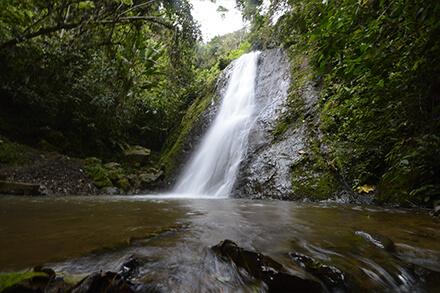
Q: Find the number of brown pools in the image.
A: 1